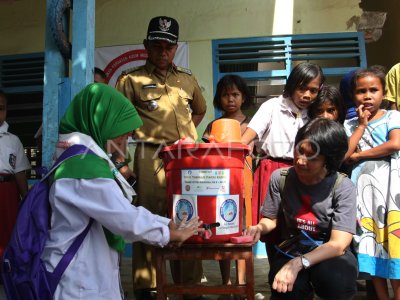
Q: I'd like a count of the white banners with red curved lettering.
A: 1